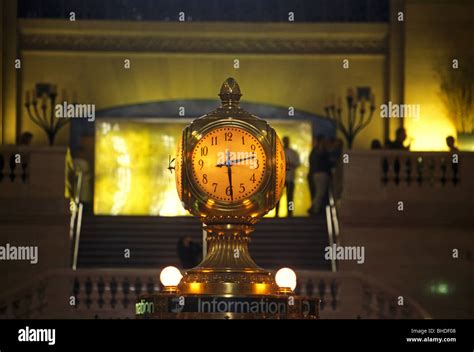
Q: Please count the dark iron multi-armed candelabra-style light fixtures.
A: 2